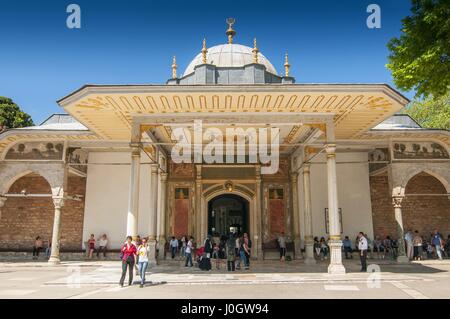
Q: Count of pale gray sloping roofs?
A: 2